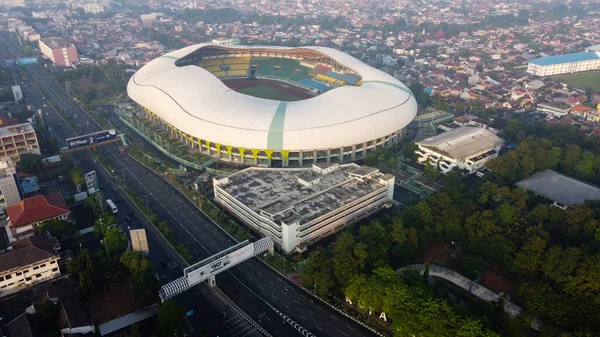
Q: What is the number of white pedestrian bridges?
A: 1